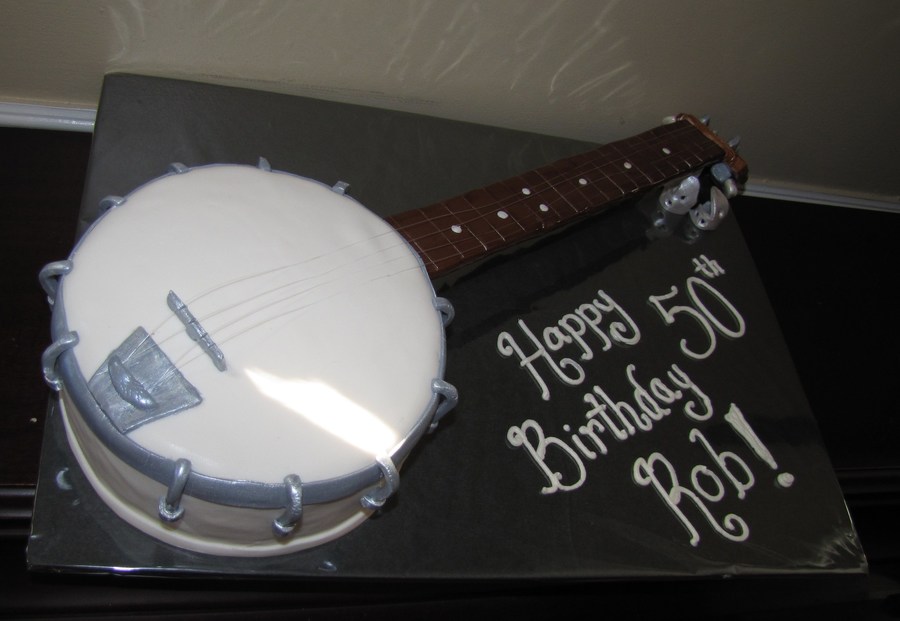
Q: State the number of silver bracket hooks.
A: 11